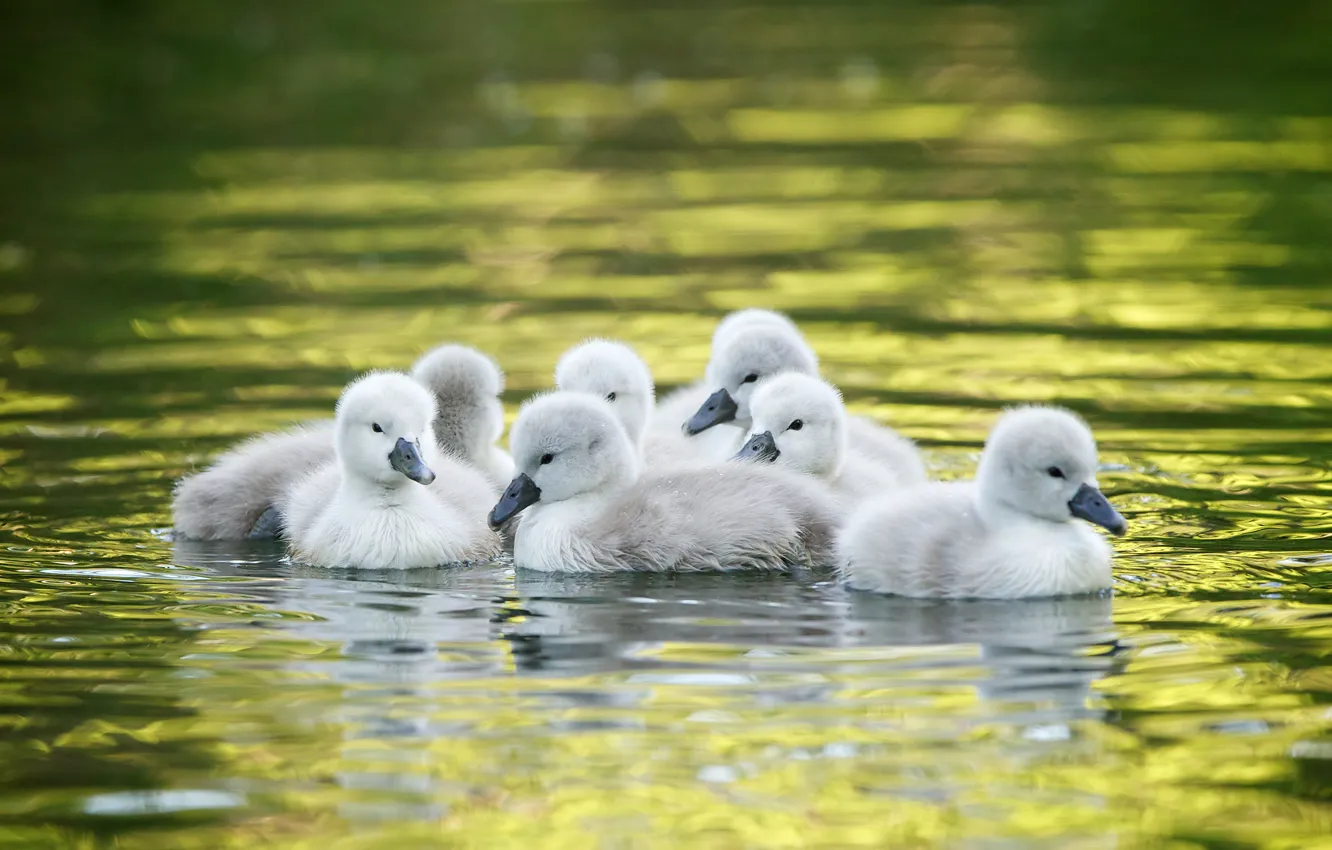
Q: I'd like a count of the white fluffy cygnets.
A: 7